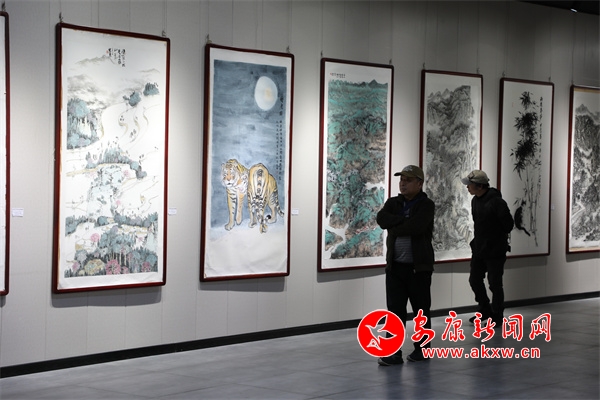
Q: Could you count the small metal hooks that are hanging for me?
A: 12